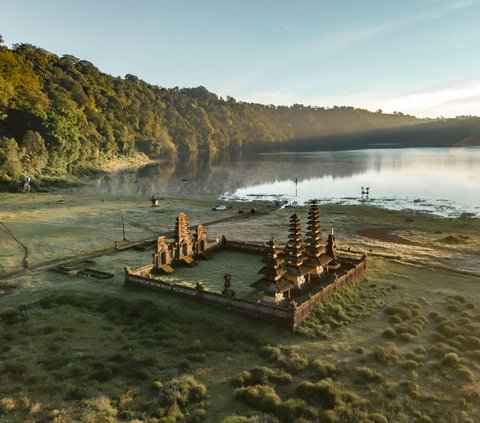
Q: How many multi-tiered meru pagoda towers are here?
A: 3